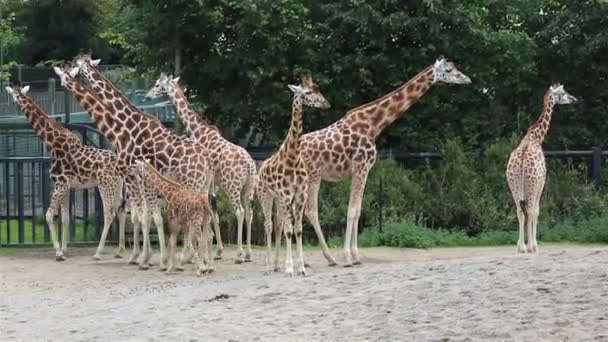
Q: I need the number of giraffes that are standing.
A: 8